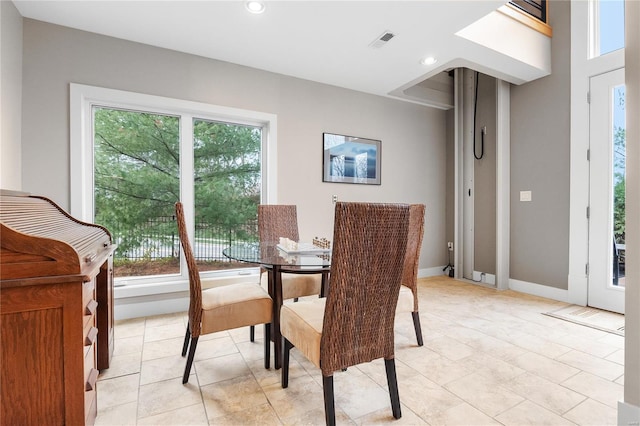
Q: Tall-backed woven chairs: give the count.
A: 4